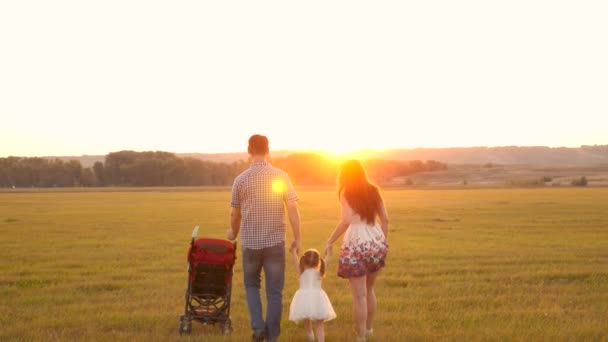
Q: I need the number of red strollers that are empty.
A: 1